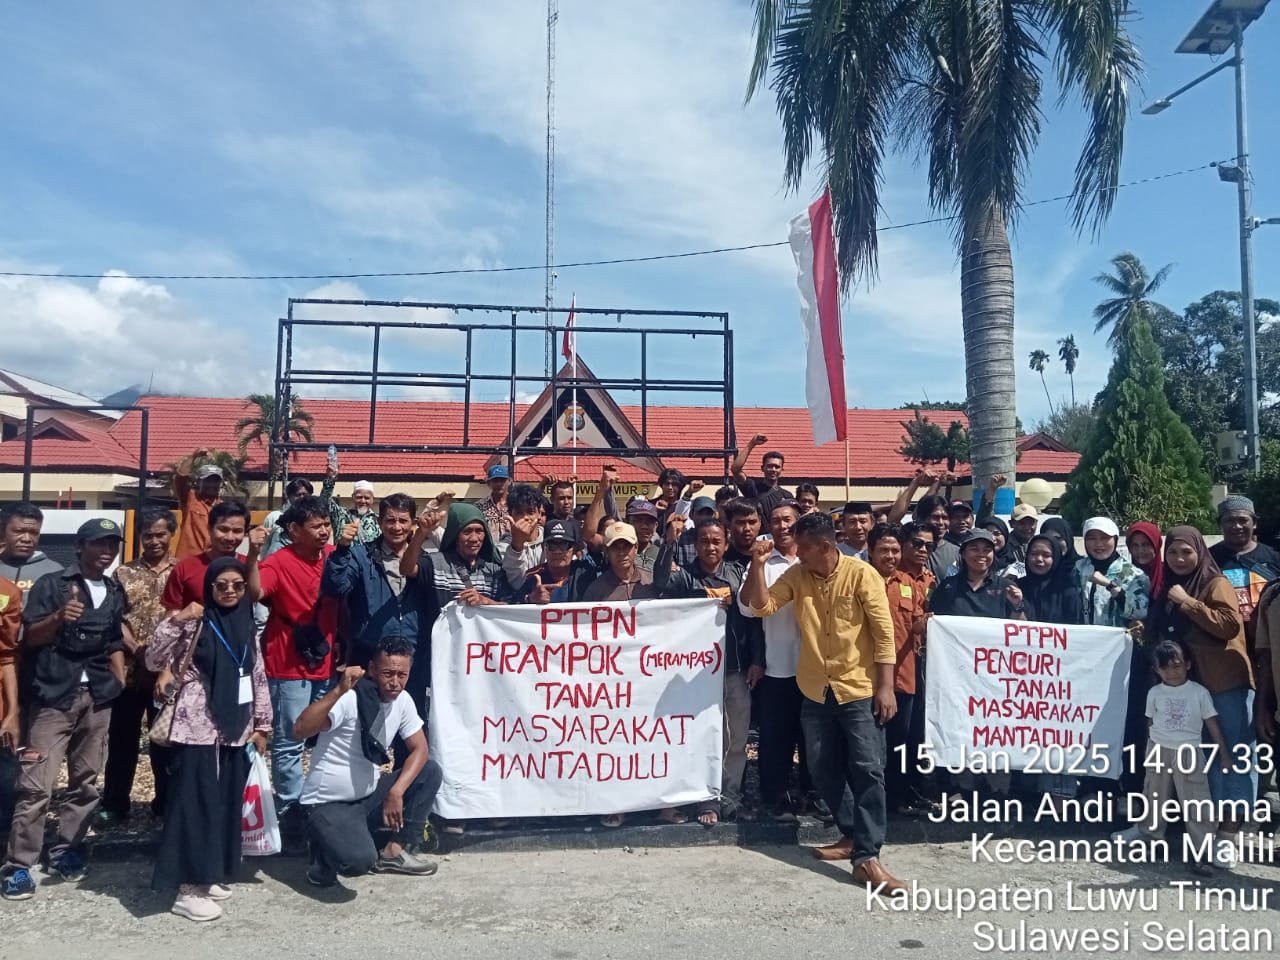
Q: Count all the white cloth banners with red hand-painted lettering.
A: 2